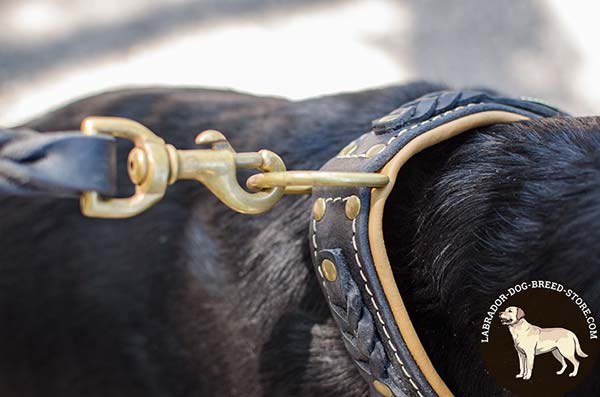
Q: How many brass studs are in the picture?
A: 7